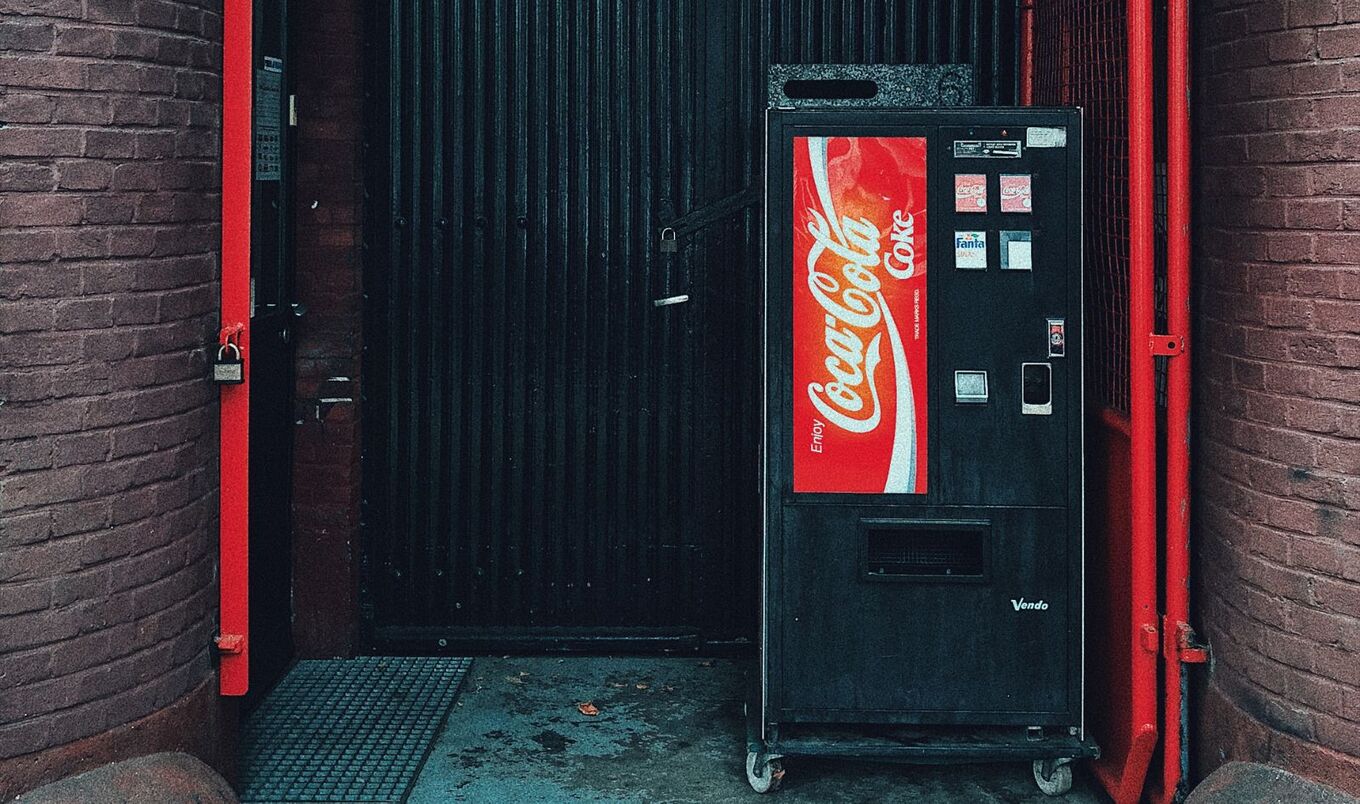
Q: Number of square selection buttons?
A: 4